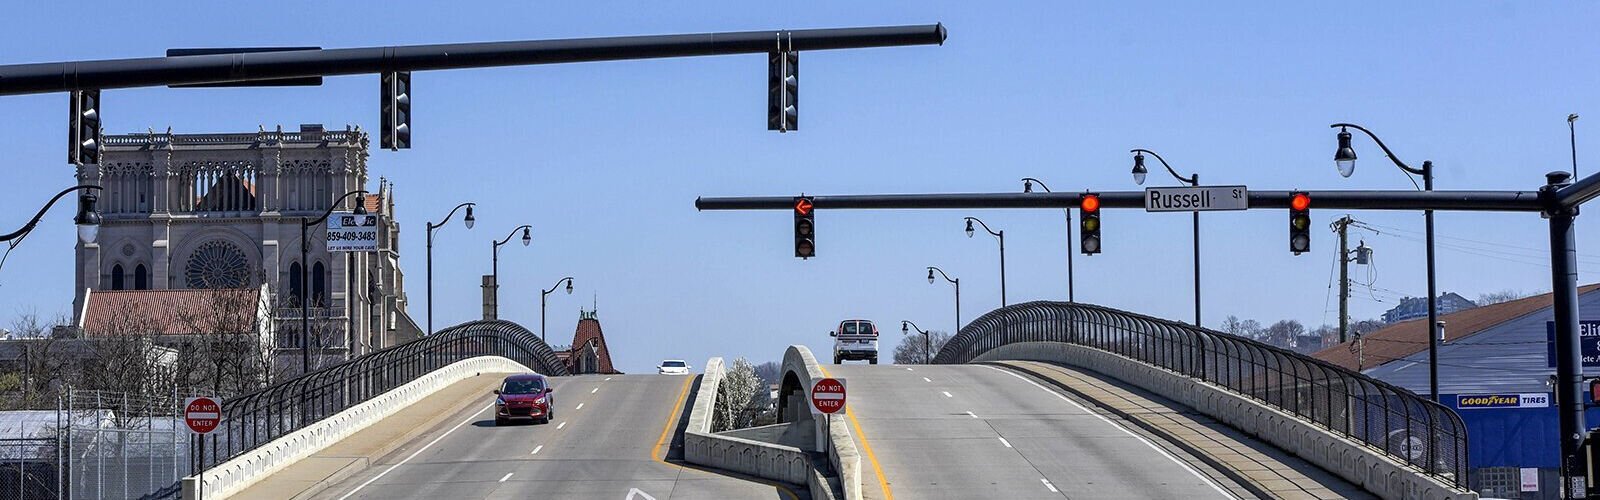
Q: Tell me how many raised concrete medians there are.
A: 1